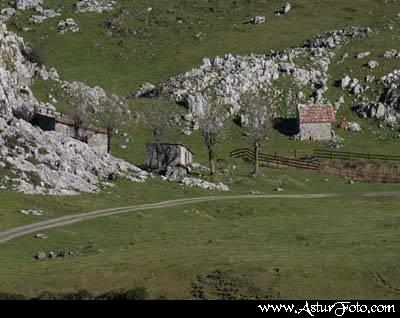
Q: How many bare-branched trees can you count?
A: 5